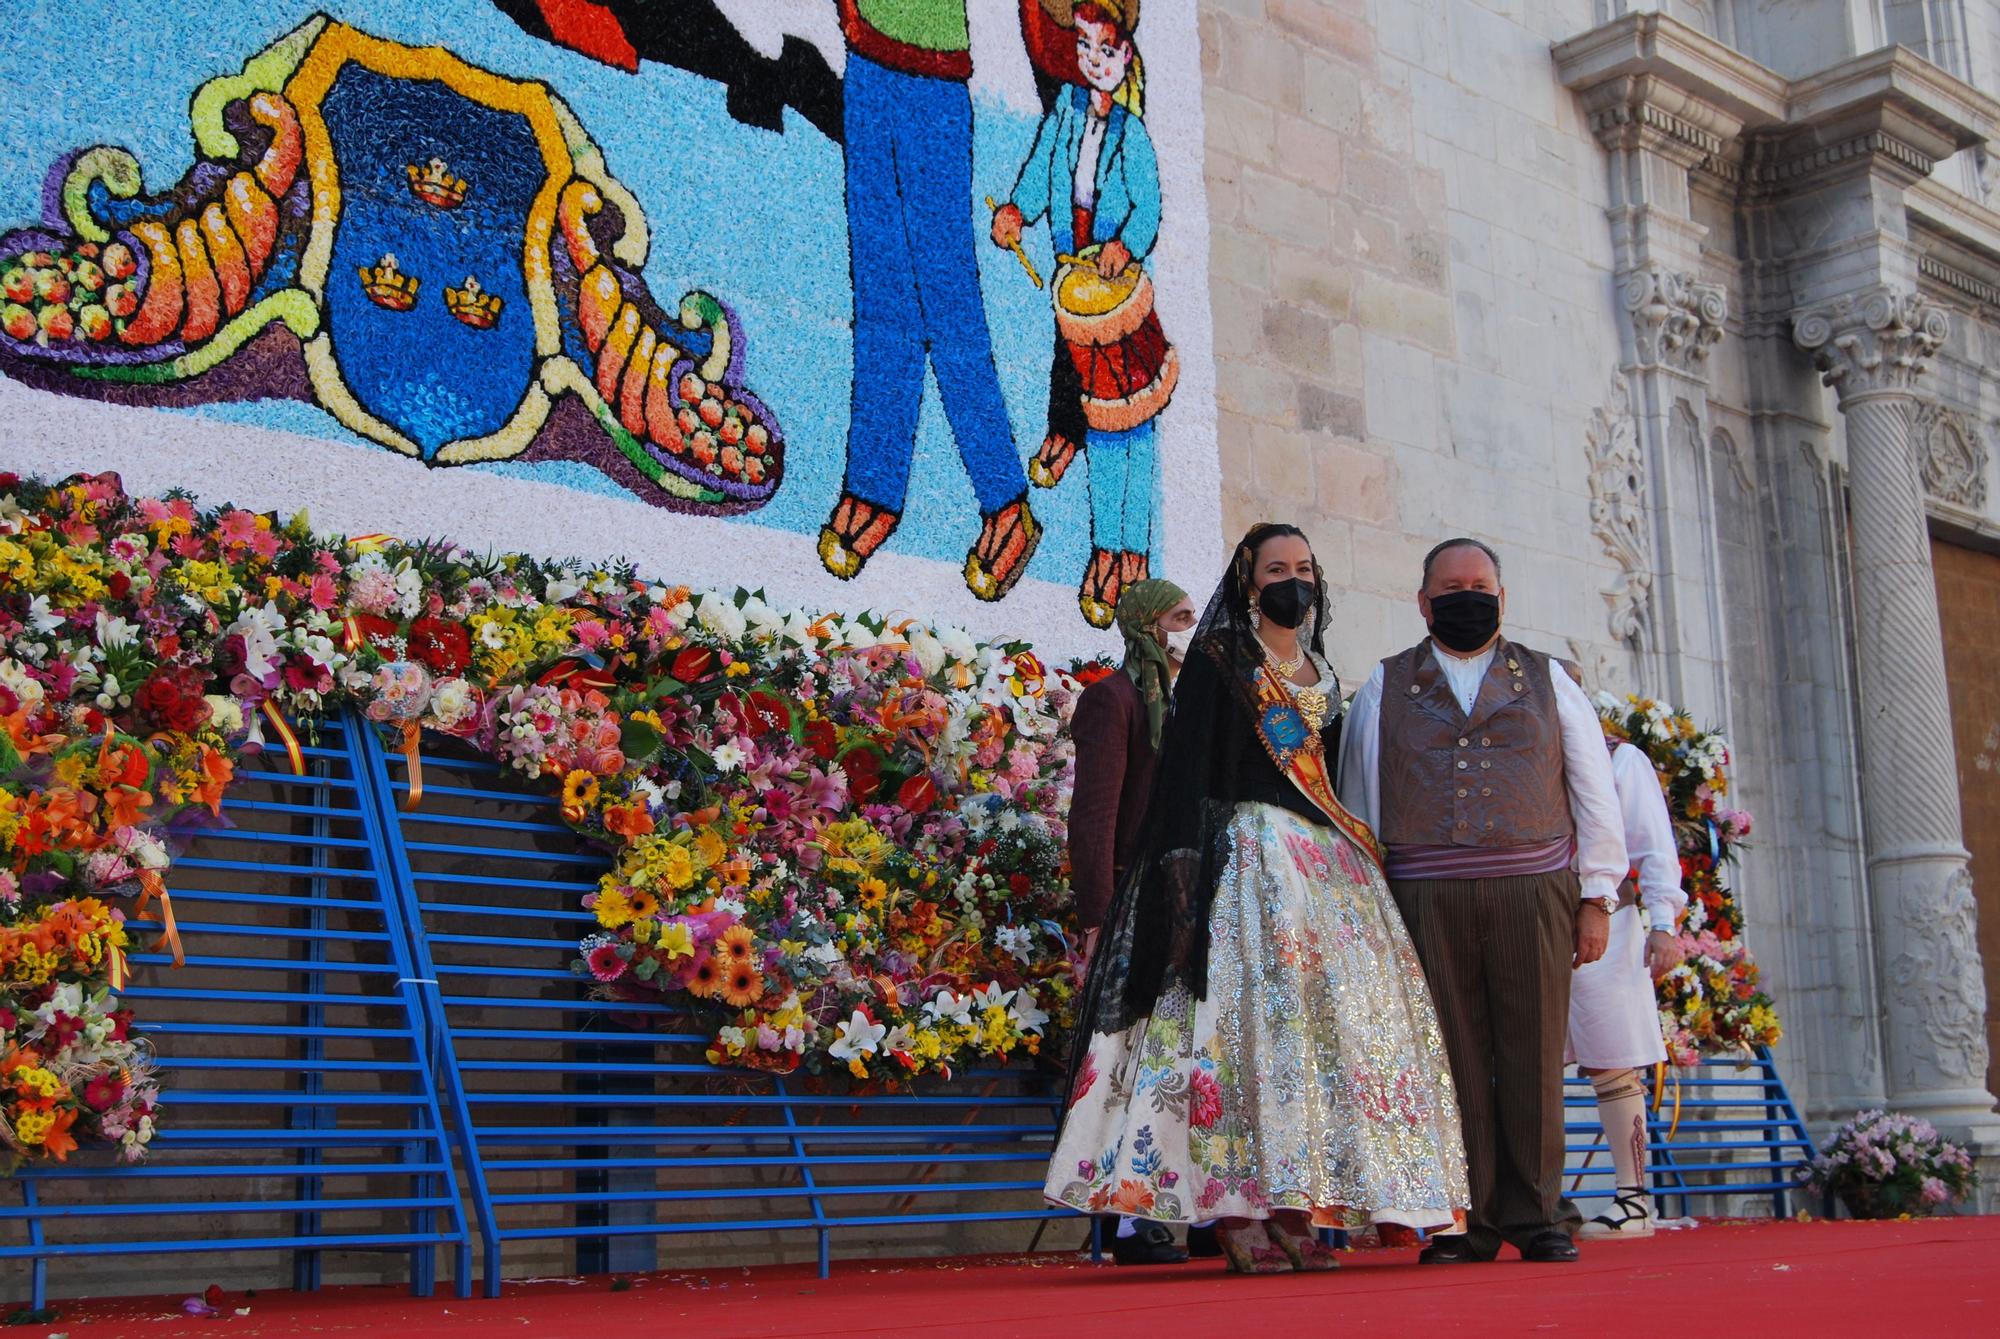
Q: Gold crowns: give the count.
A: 3